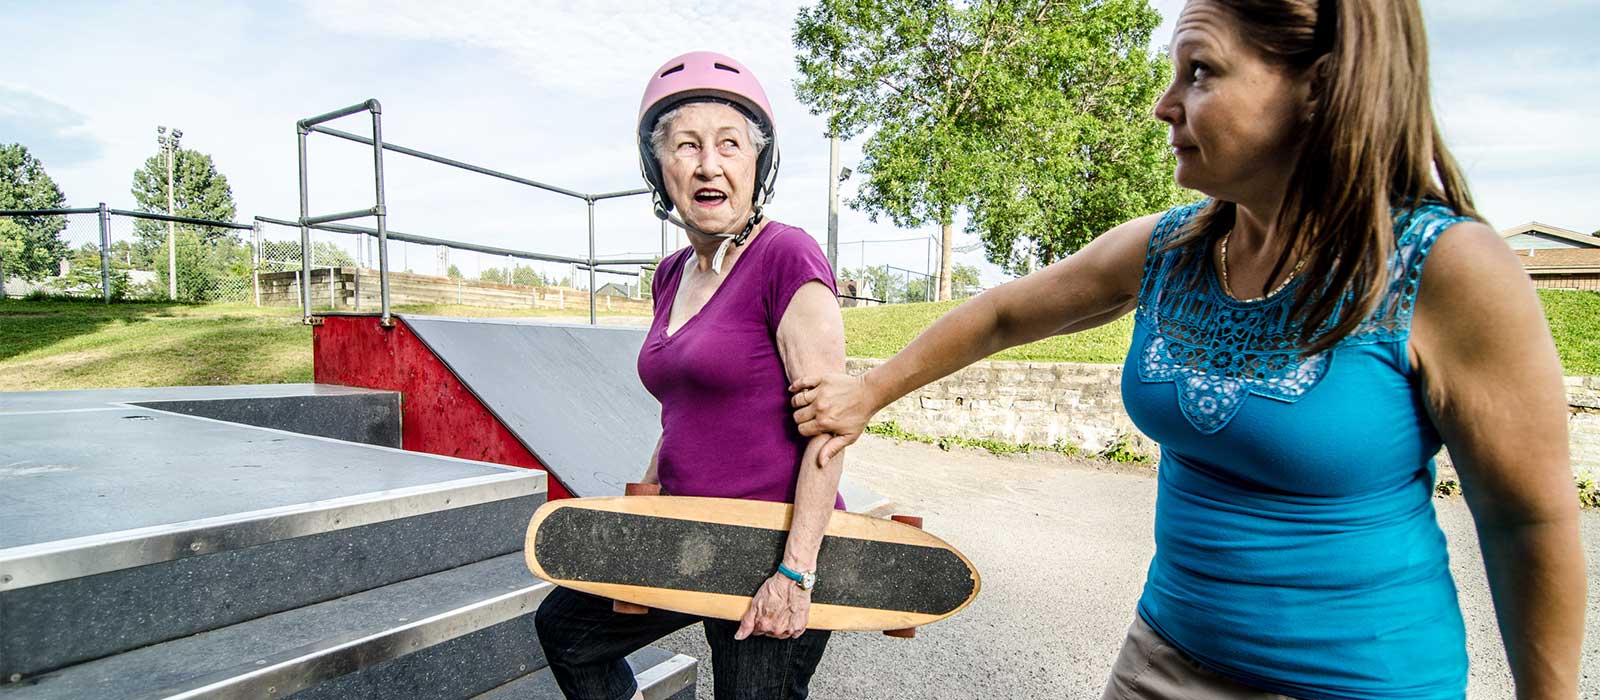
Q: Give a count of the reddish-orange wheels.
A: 4